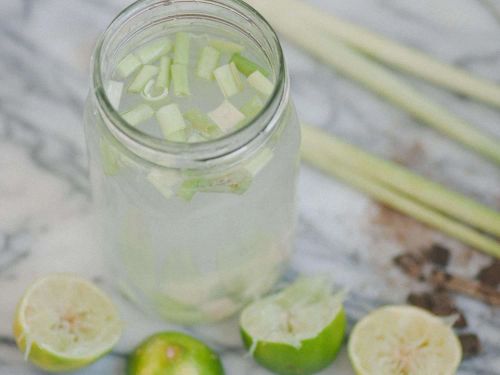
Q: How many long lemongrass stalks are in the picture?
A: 4